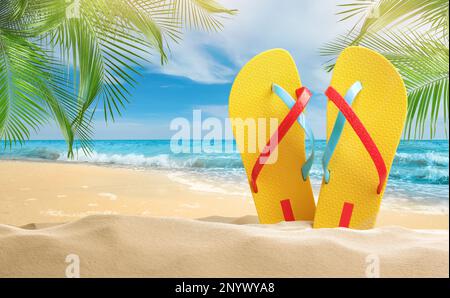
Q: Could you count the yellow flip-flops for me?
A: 2